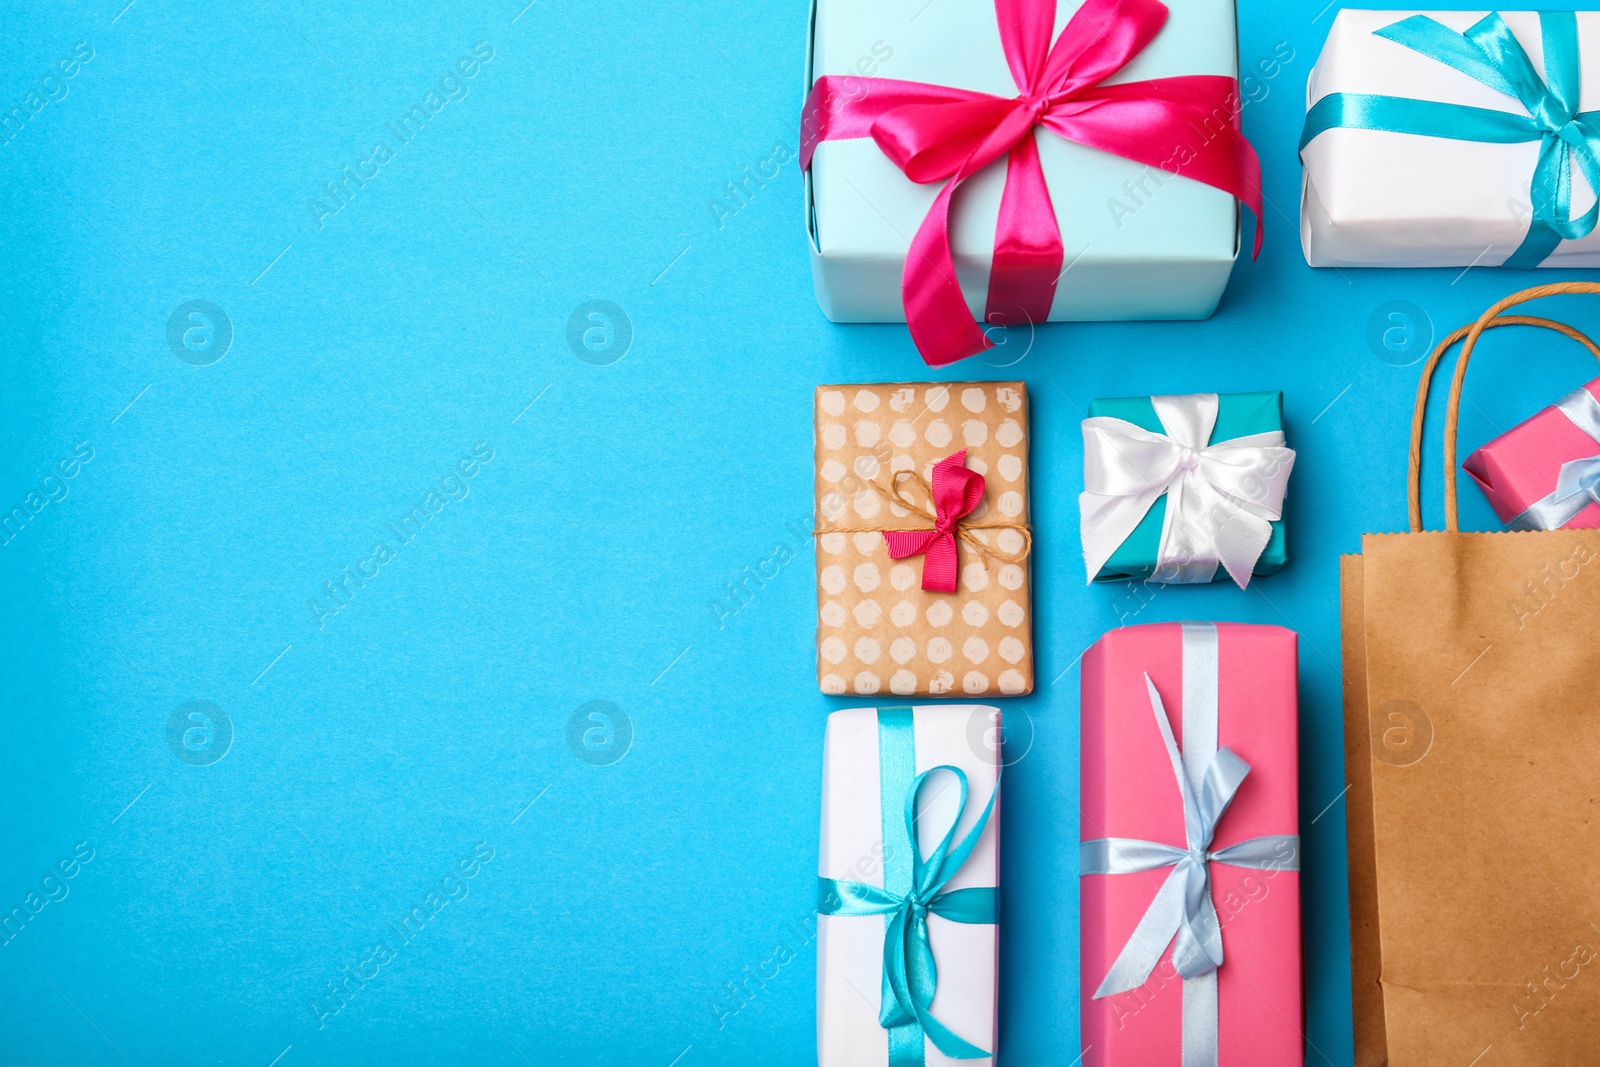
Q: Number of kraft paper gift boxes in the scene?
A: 1